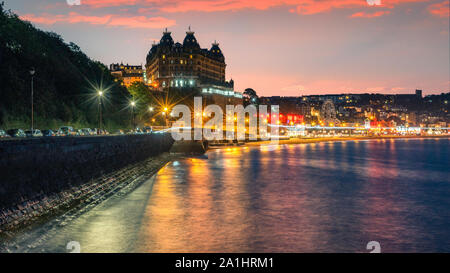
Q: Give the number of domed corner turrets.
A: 4